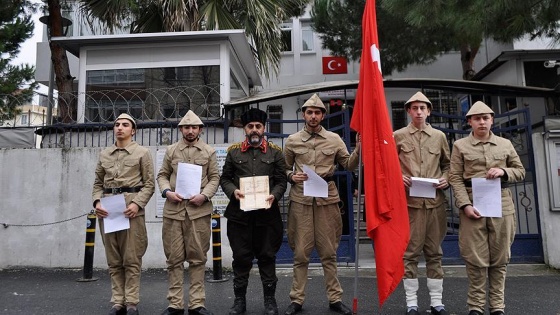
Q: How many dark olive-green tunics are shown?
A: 1